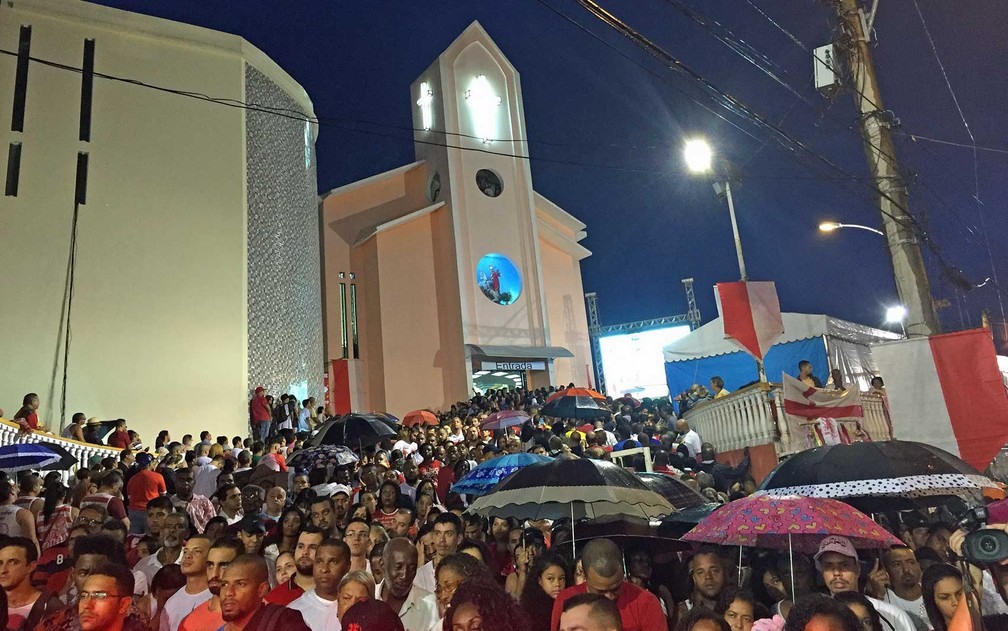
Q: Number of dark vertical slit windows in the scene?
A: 4